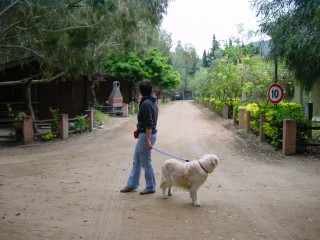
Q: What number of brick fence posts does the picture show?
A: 11